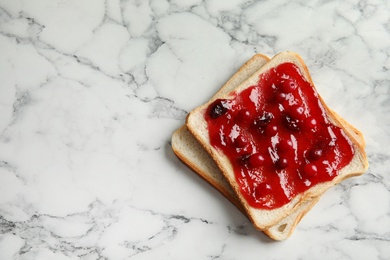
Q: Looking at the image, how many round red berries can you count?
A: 13